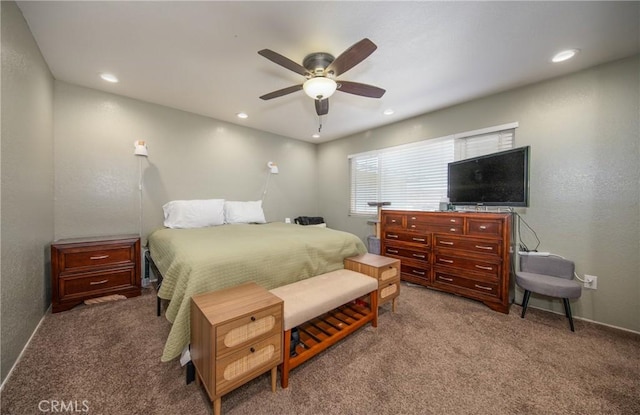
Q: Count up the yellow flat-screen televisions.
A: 0